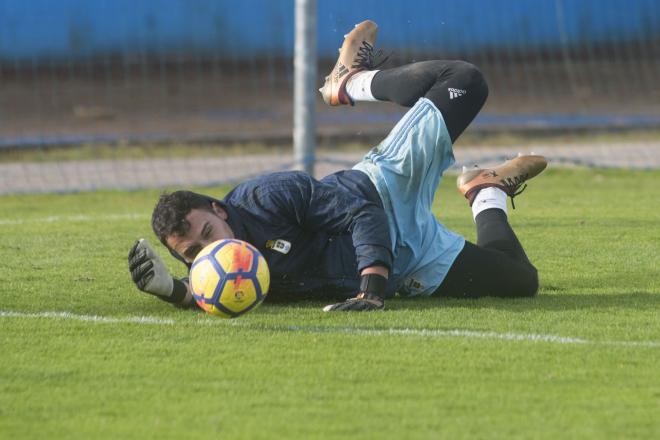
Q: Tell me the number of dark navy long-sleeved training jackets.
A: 1